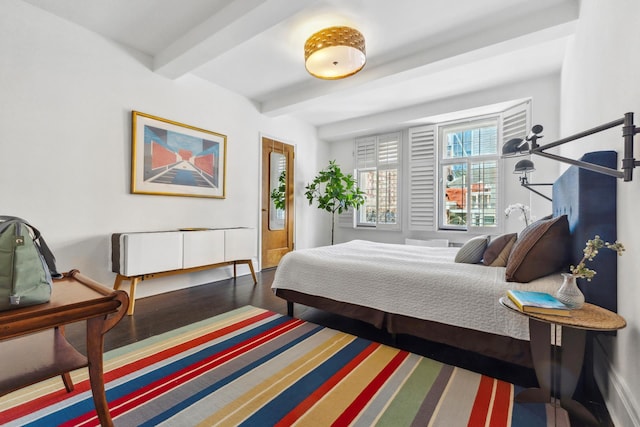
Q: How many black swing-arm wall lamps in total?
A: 2